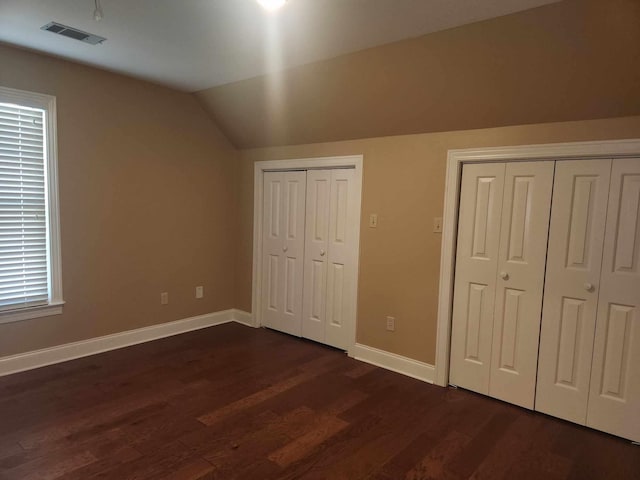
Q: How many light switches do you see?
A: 2